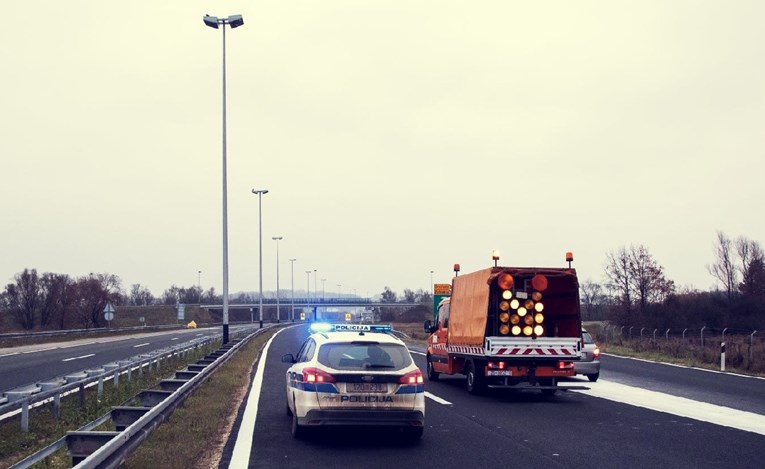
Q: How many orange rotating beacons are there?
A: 3